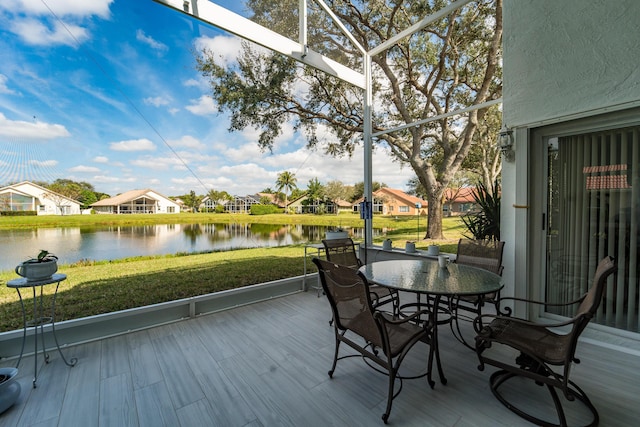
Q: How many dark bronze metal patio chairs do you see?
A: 4